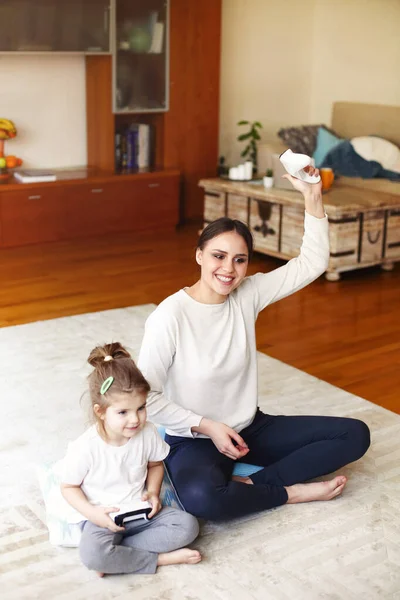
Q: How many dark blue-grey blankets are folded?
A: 1